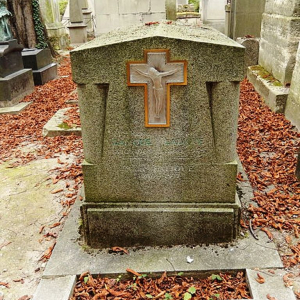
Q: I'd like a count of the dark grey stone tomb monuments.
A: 2